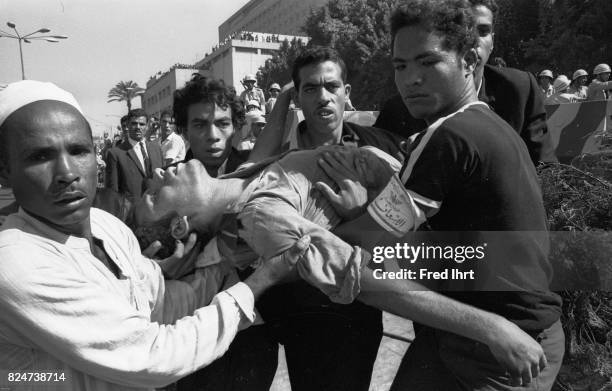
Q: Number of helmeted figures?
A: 8